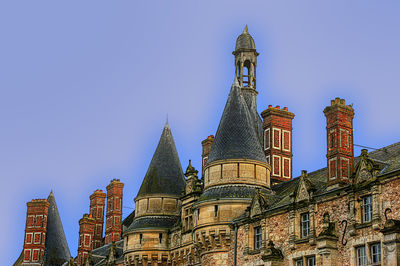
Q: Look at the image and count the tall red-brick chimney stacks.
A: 7